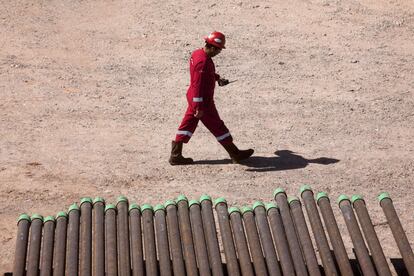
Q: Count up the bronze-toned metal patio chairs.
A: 0